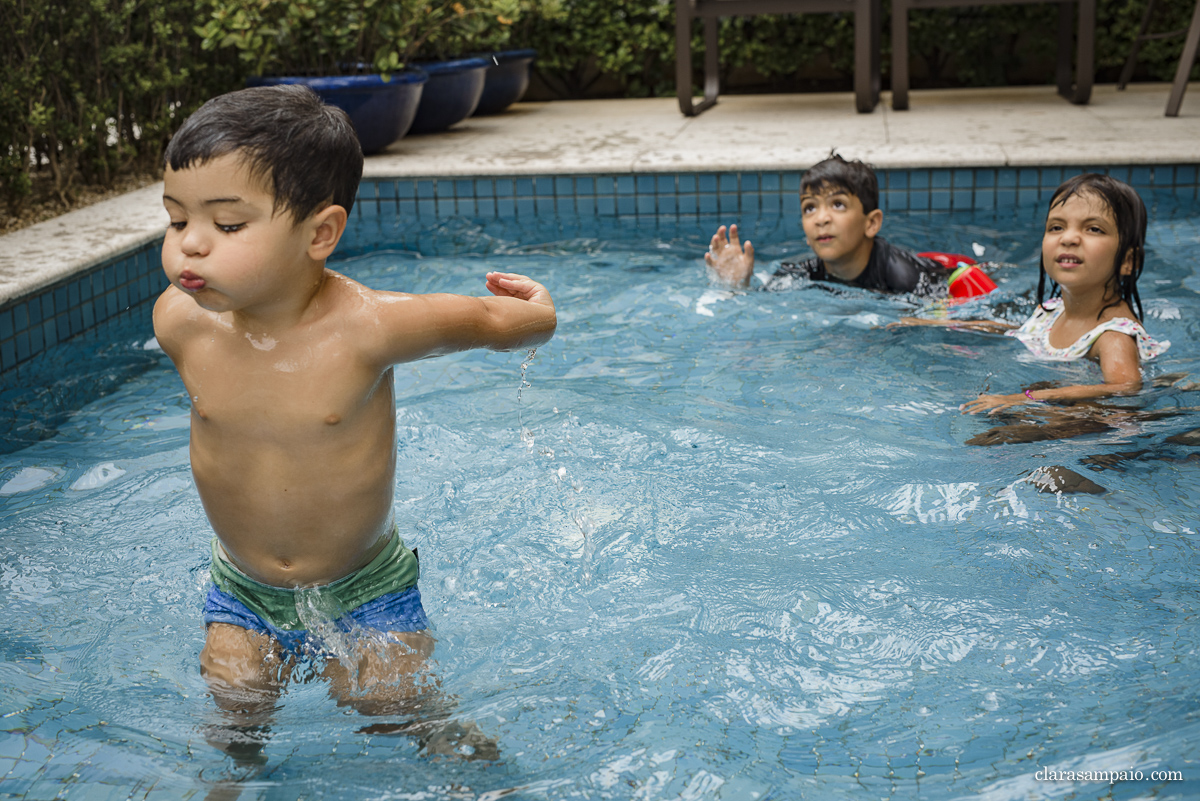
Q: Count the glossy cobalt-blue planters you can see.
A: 3